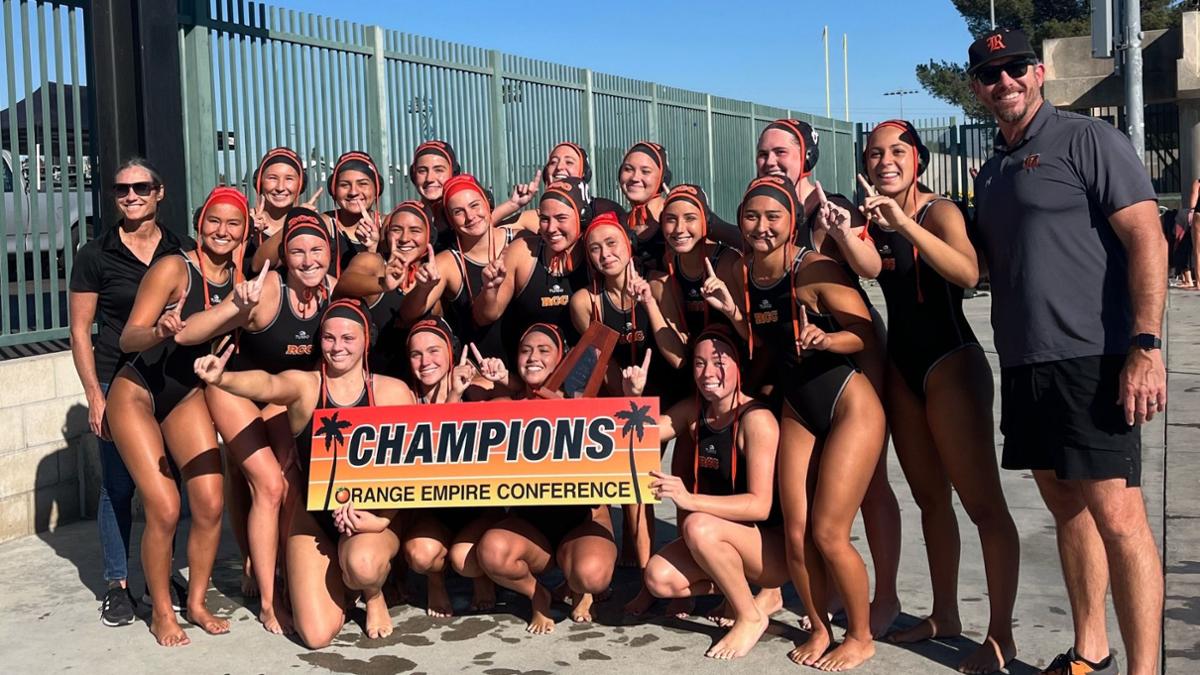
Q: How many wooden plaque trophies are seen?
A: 1